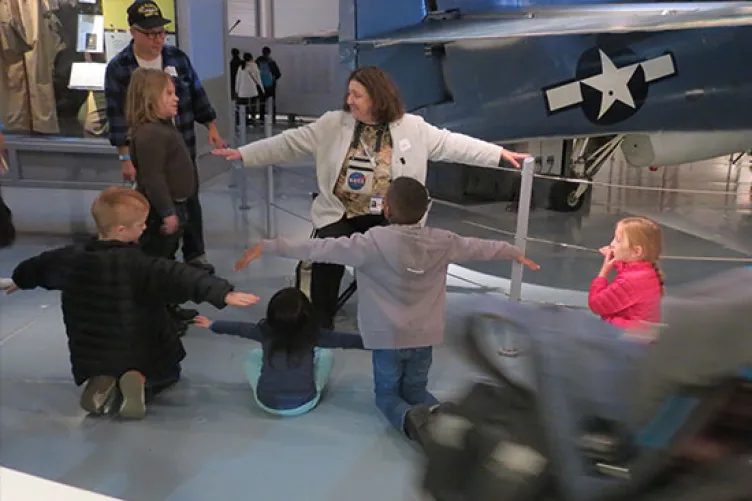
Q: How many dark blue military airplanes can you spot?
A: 1